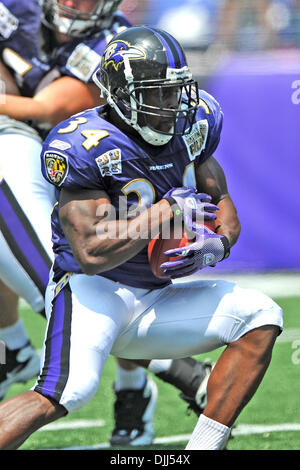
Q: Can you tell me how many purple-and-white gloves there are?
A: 2